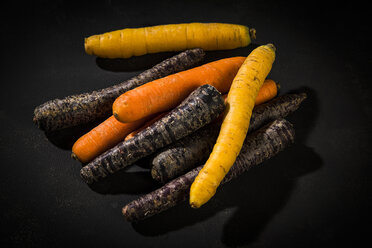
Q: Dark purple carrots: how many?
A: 4